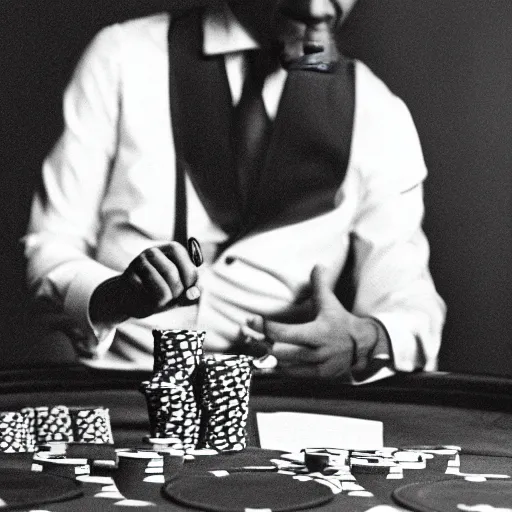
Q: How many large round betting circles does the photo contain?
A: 3